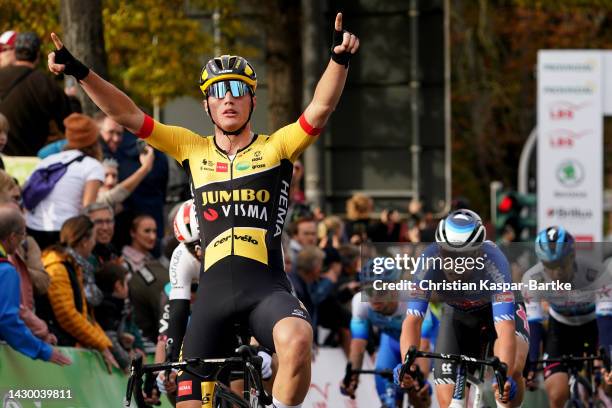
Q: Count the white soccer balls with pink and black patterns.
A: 0